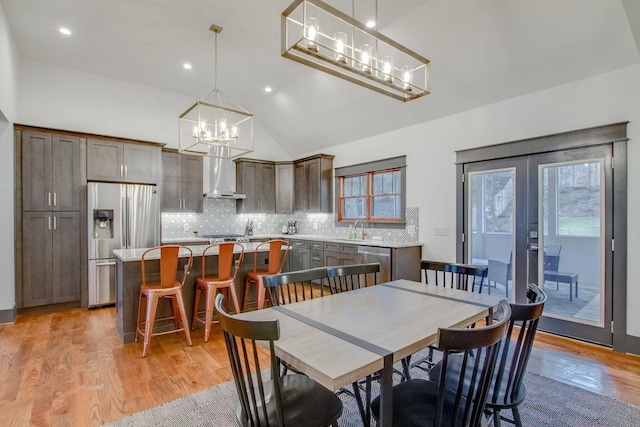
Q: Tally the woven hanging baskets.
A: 0